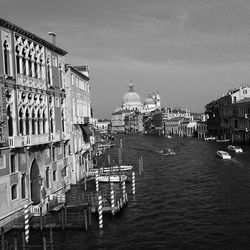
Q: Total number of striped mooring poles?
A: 6